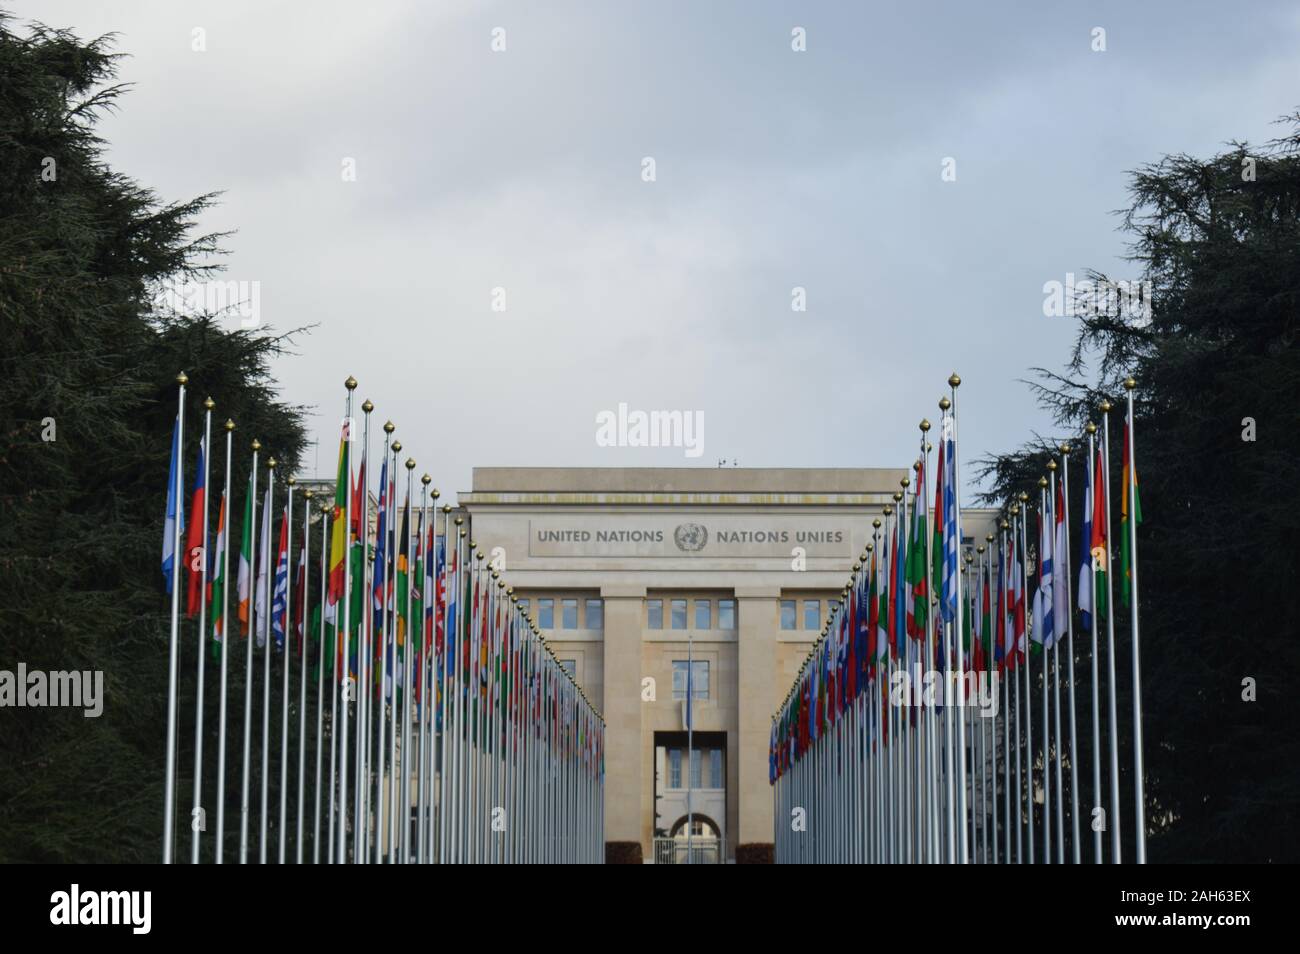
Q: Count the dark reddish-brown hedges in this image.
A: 2